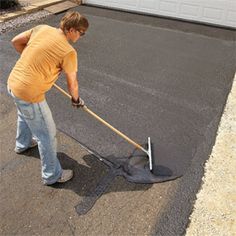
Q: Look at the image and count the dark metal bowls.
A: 0